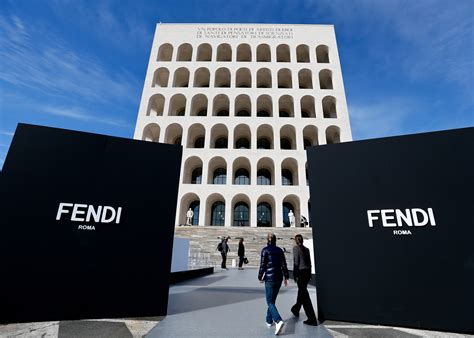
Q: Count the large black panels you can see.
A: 2